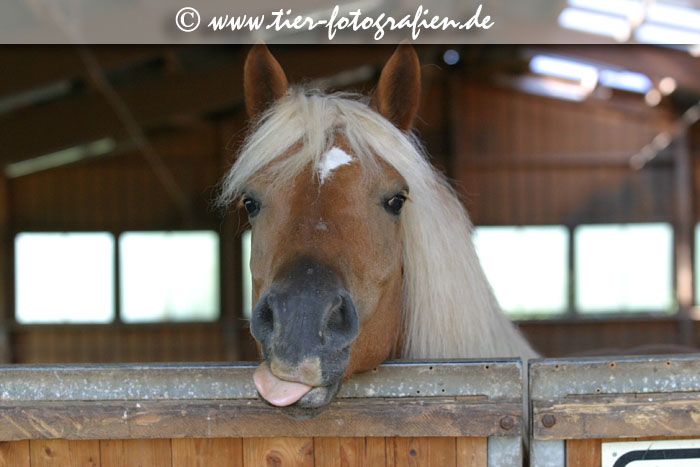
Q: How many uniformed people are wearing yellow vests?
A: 0